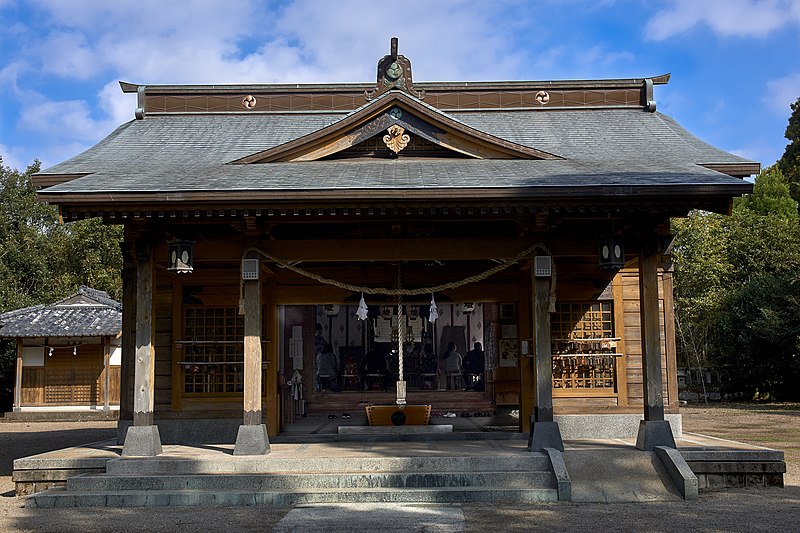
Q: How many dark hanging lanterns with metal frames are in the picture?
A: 2